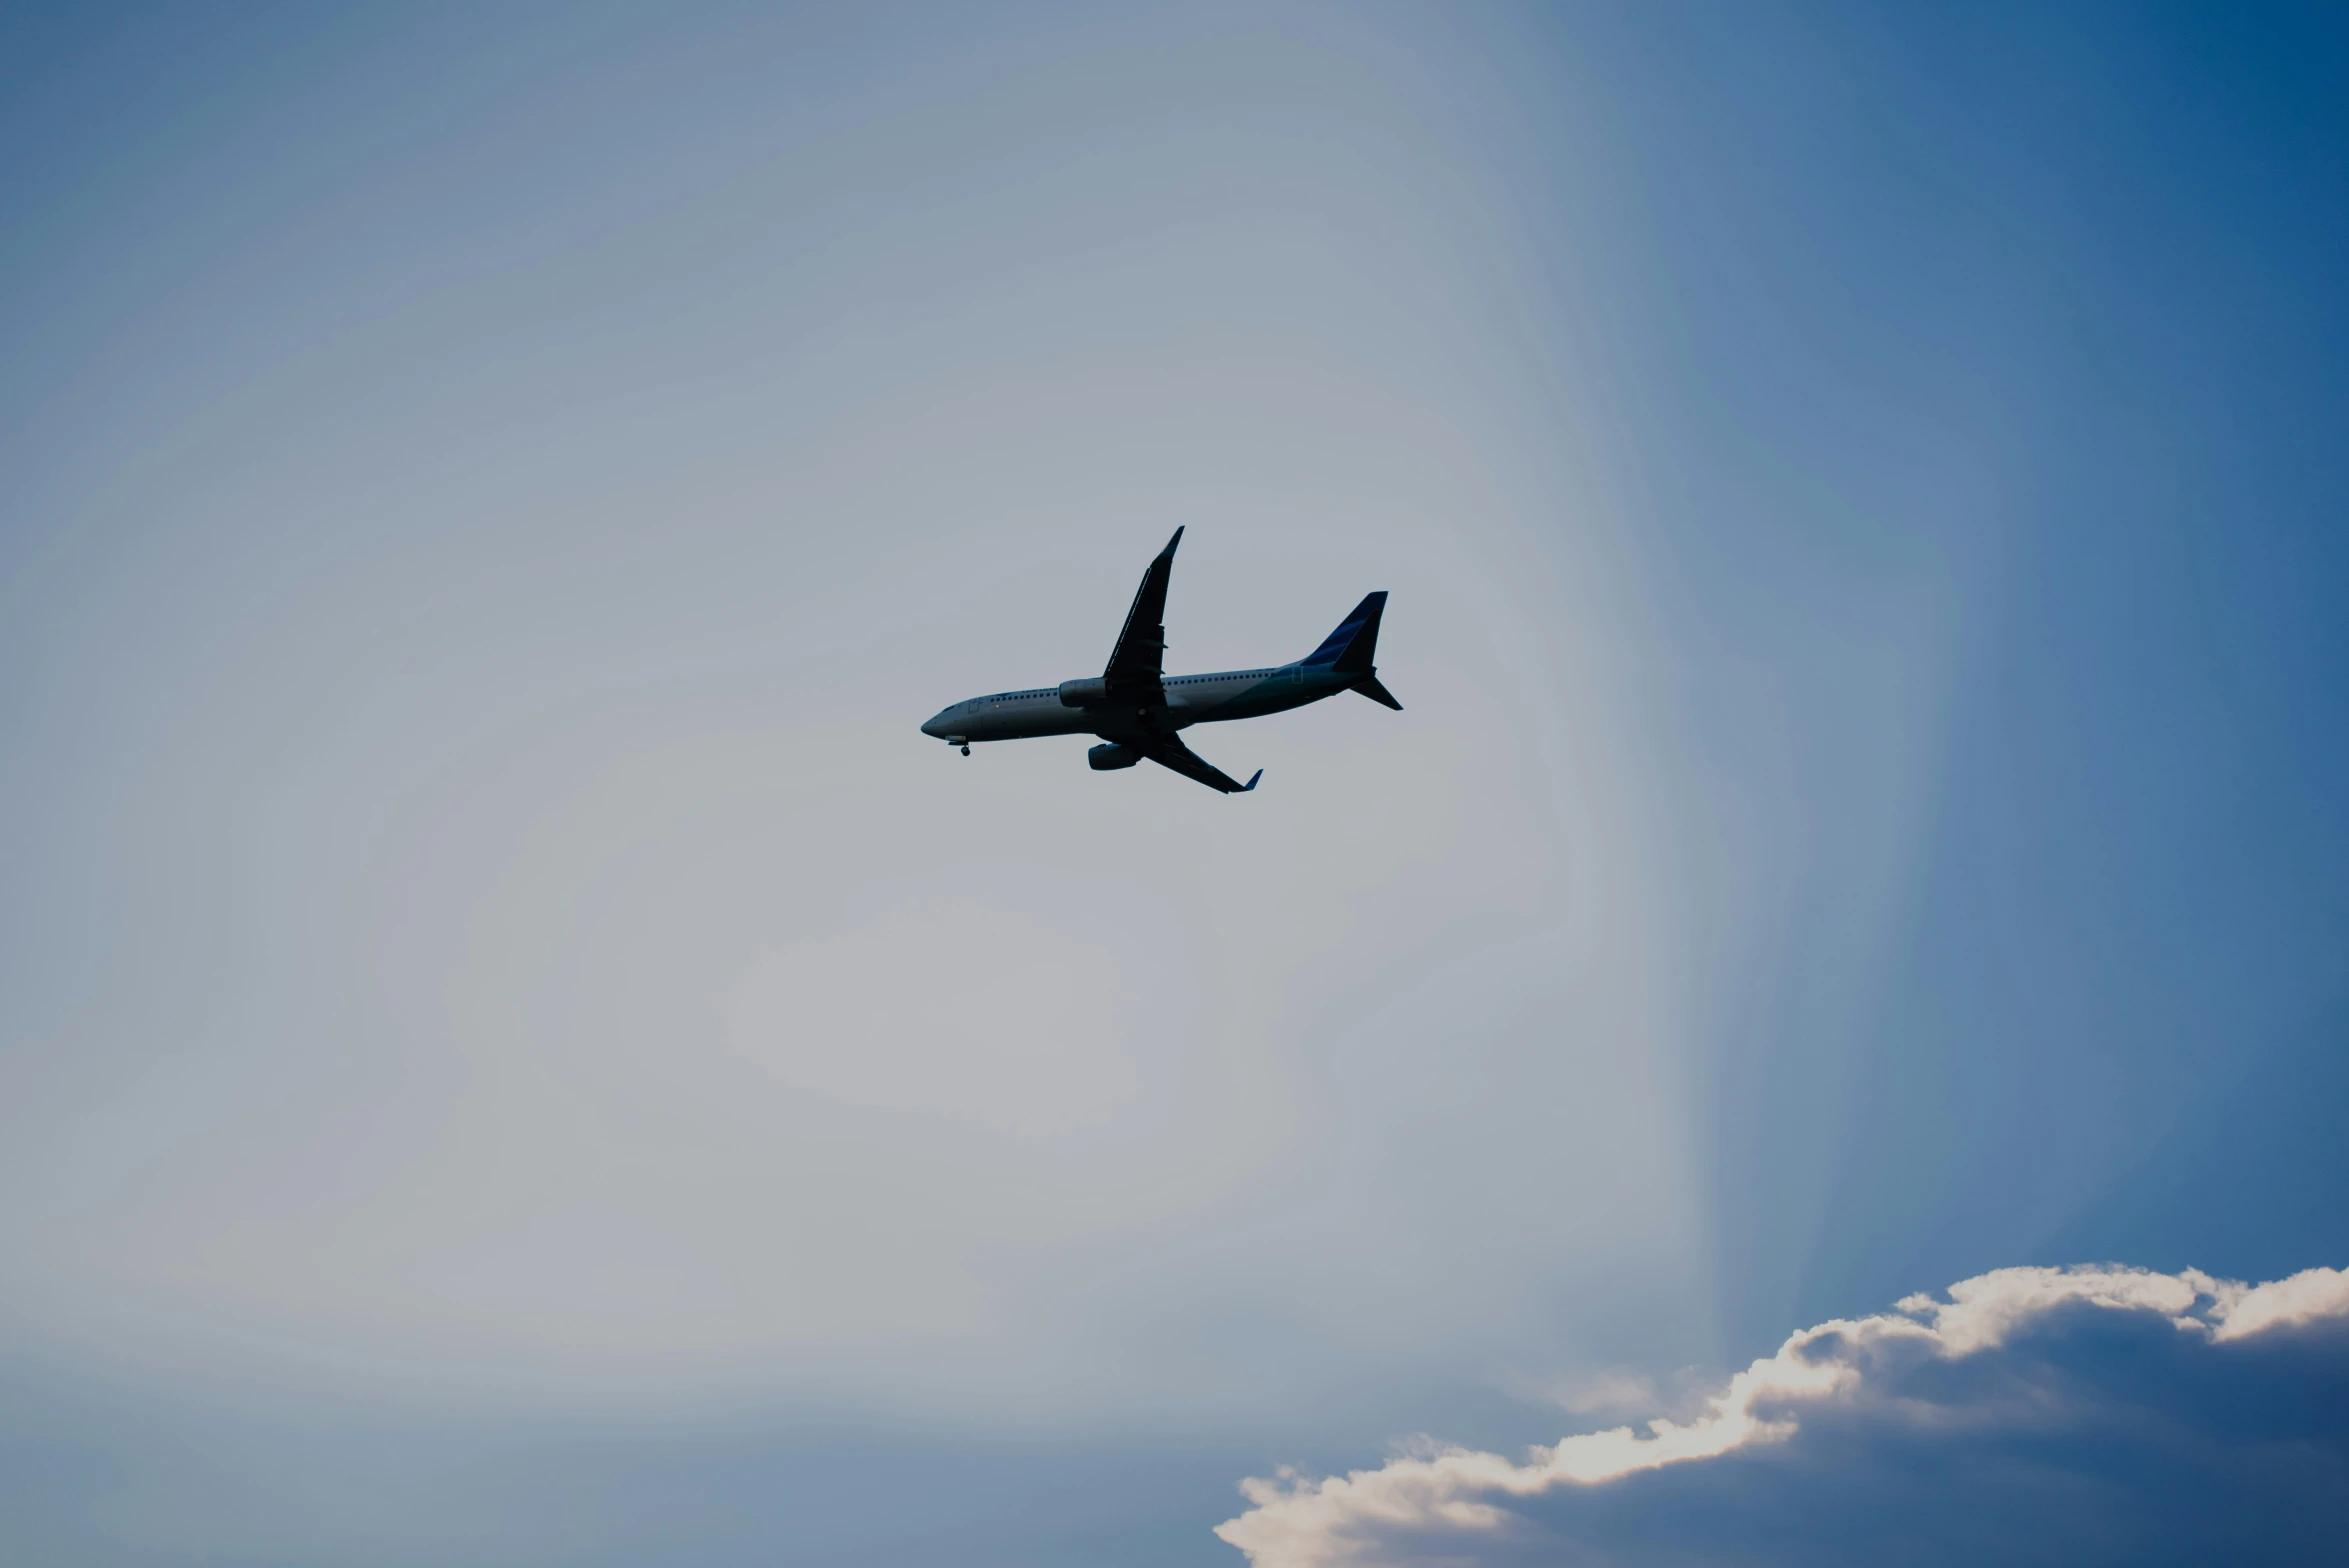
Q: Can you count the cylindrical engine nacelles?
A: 2